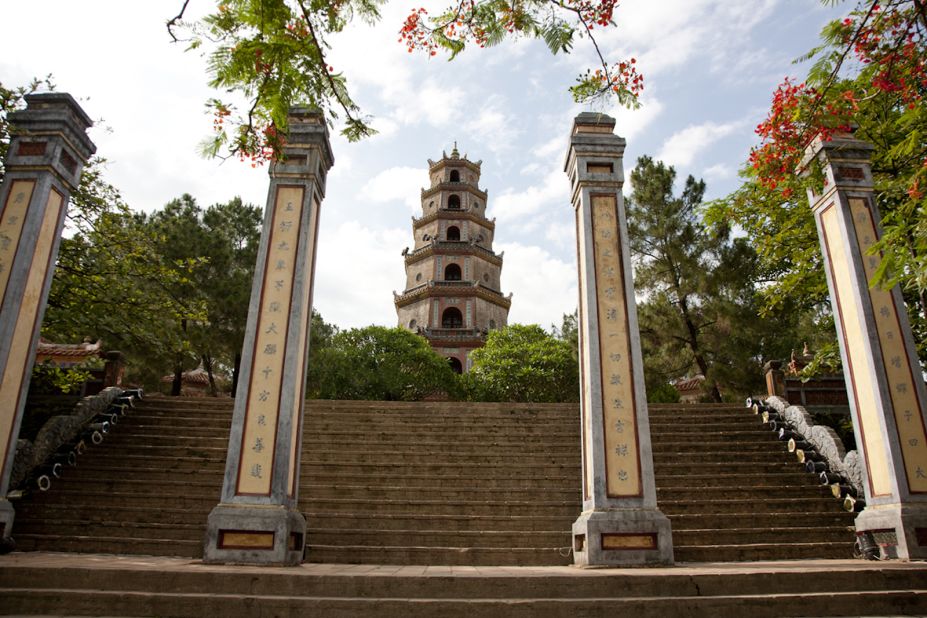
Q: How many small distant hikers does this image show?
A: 0